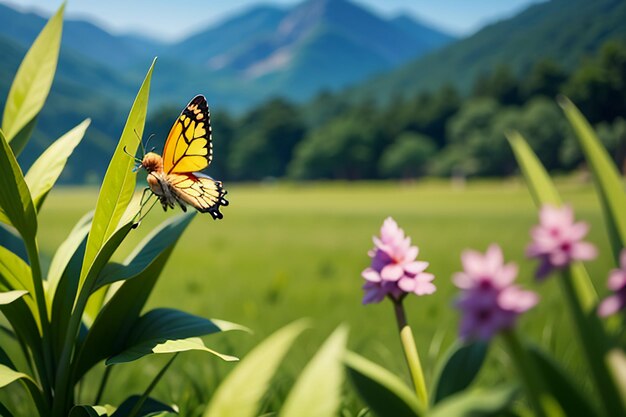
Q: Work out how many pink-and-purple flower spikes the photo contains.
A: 4